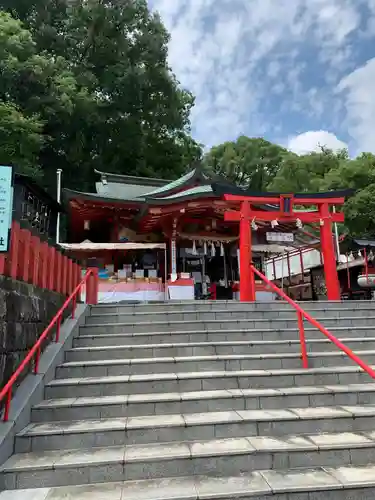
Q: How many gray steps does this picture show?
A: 11